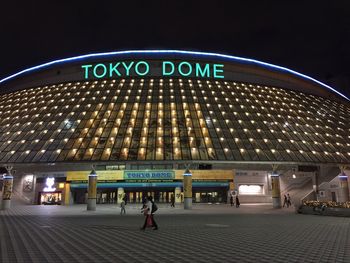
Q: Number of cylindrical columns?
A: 5